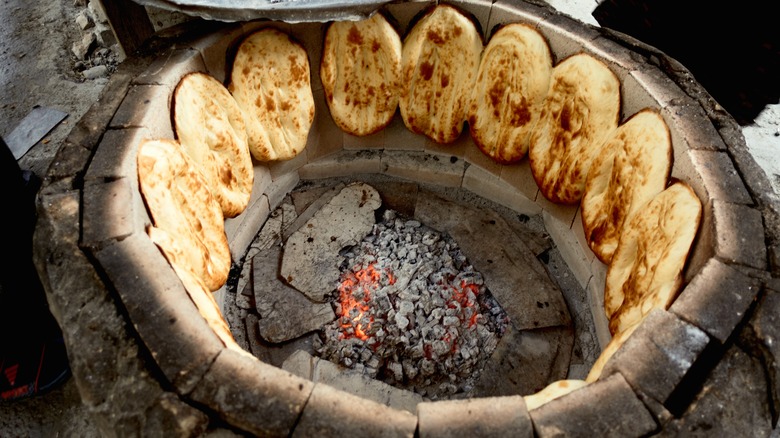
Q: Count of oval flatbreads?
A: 12